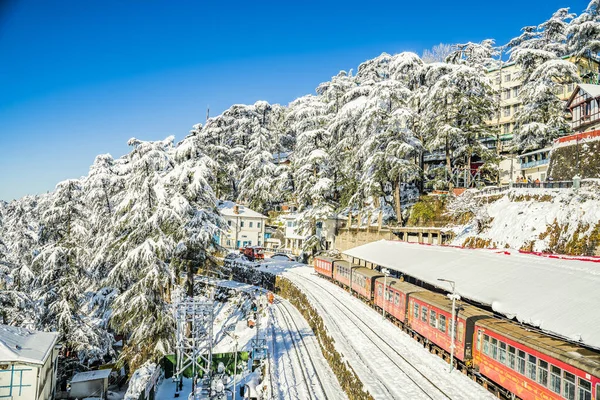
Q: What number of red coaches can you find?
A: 6